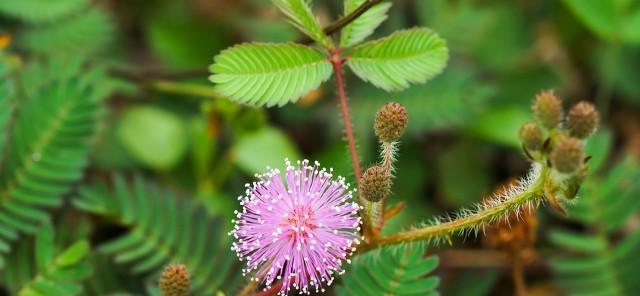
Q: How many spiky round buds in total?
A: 7